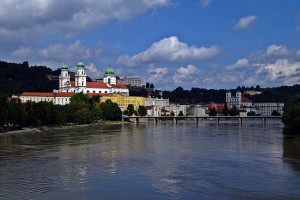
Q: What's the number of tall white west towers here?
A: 2